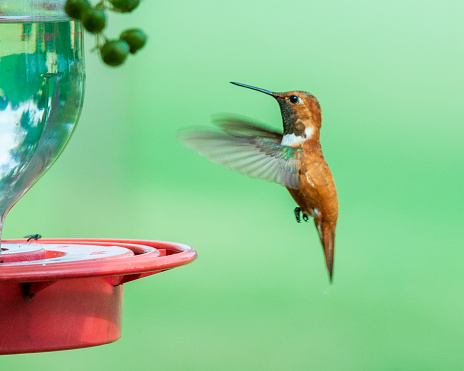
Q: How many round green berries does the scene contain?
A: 5